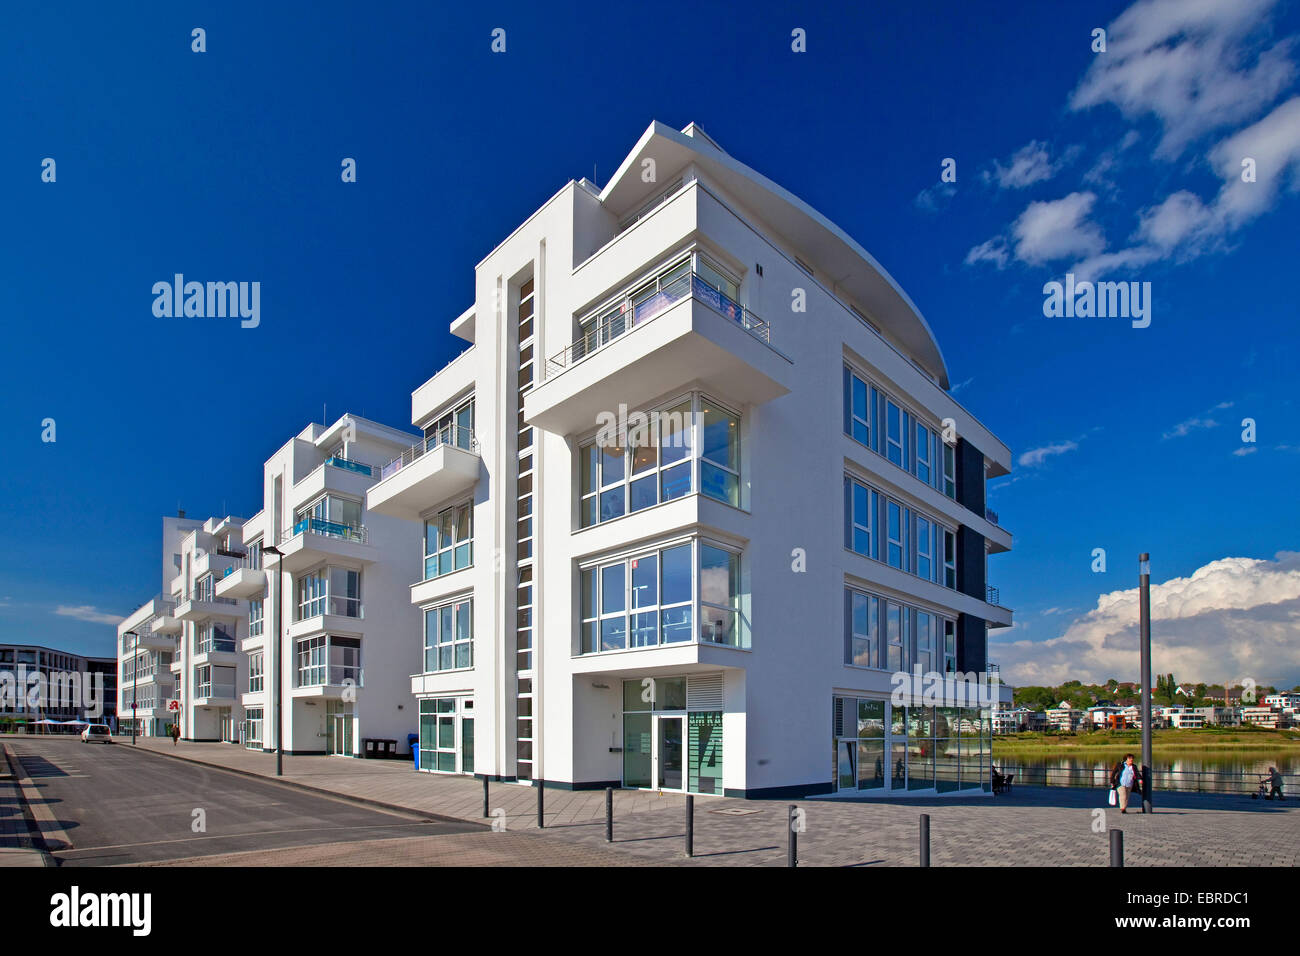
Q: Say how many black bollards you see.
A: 7